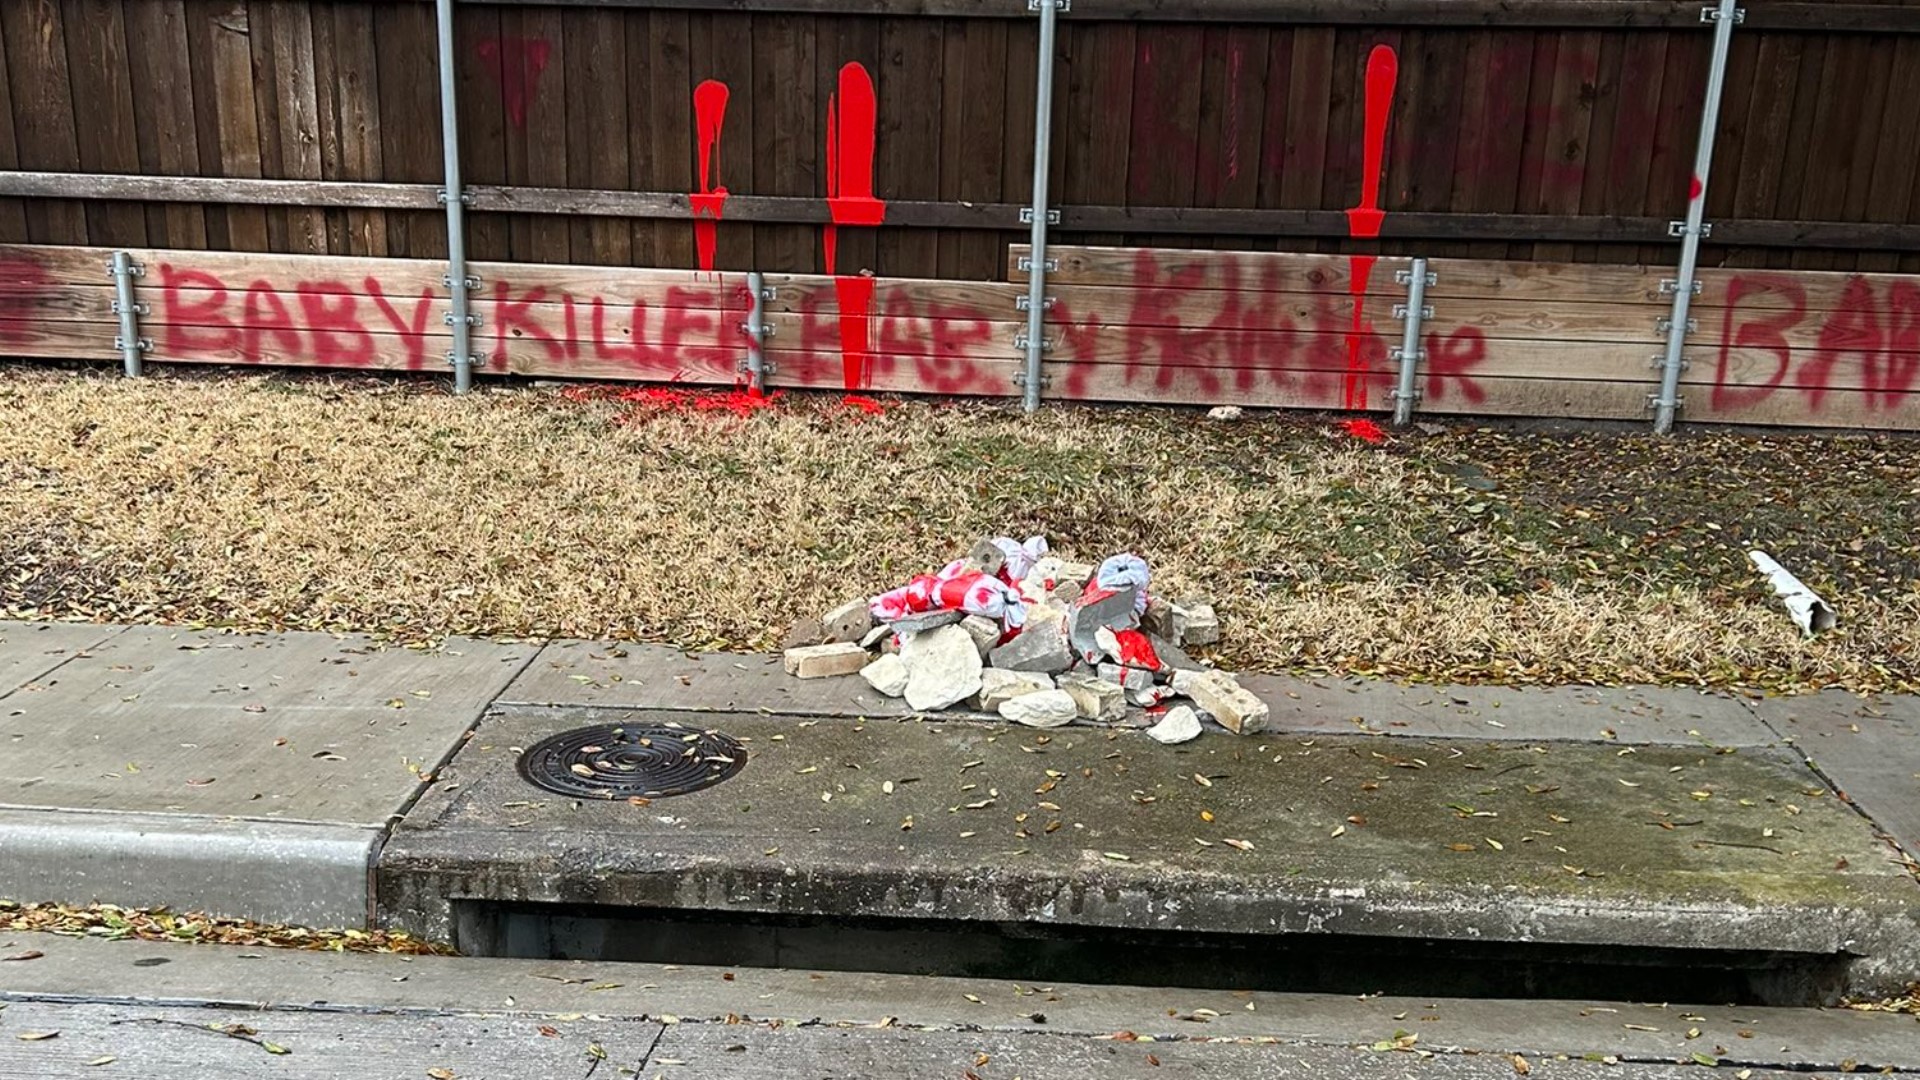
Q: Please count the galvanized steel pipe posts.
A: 6